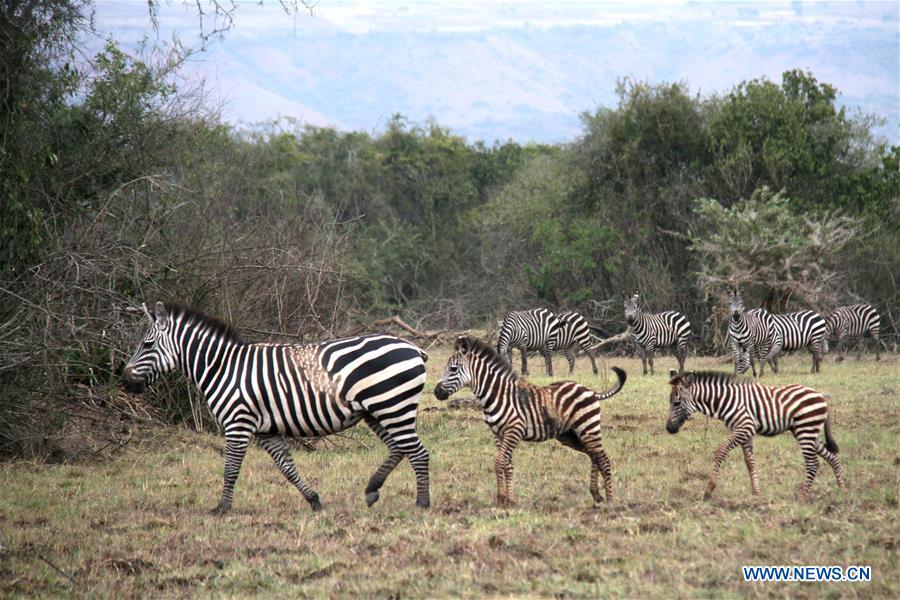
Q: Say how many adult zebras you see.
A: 7